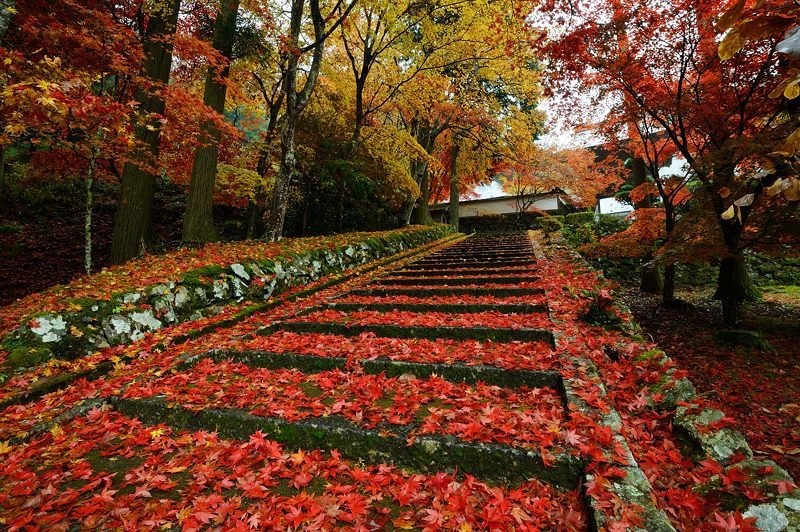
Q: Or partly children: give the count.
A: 0